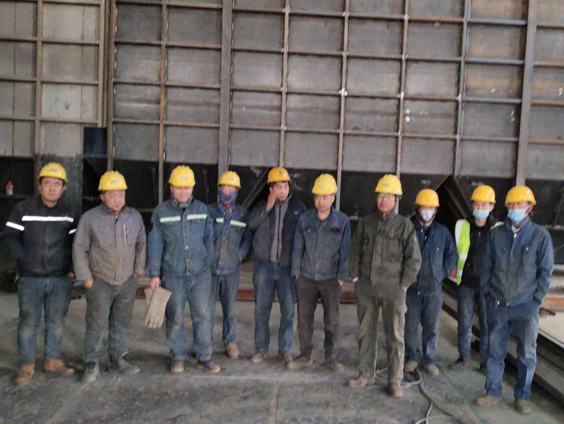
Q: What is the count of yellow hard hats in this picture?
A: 10